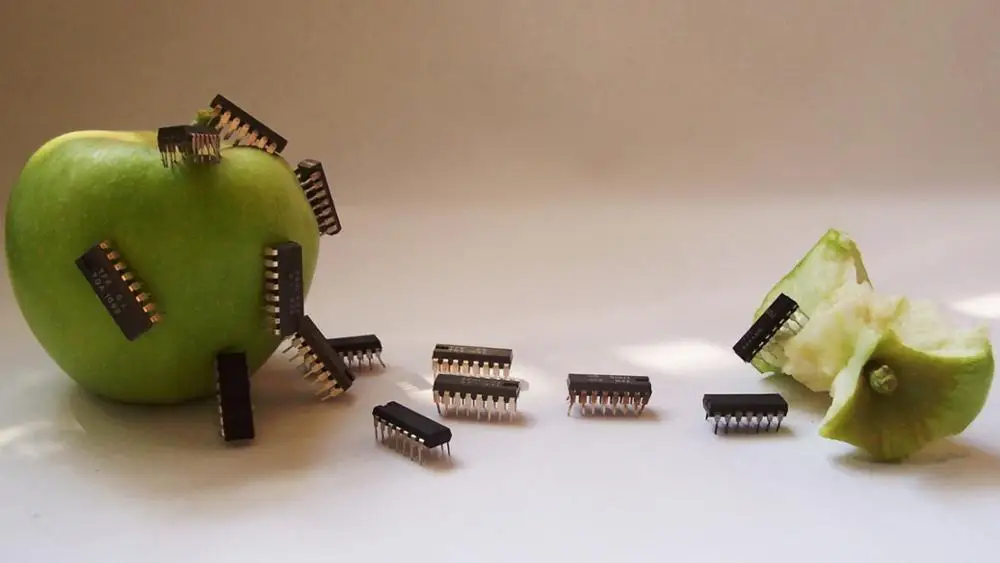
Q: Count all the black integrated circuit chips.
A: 14